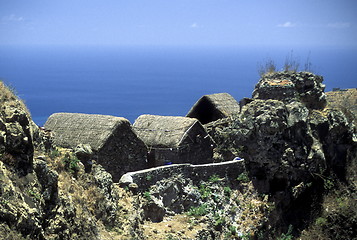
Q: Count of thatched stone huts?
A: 3